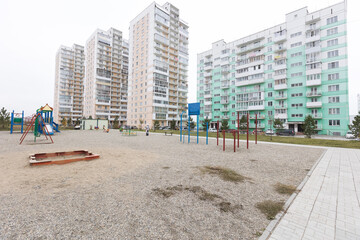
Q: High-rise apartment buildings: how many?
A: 4